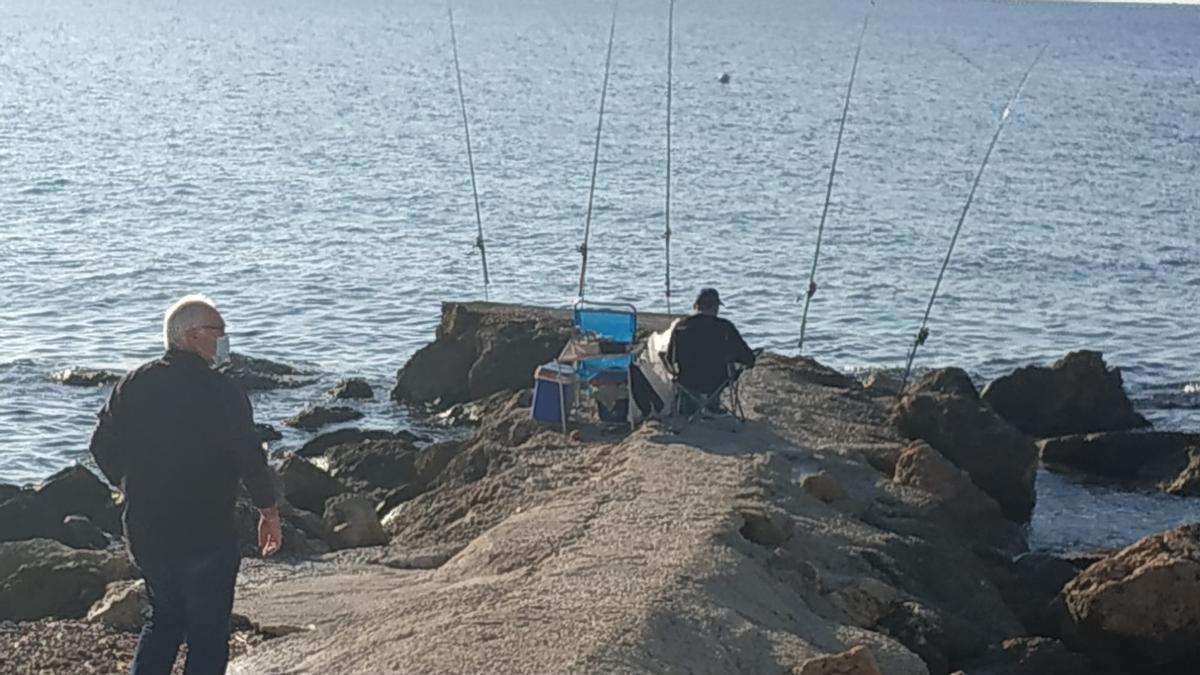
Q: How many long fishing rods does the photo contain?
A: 5